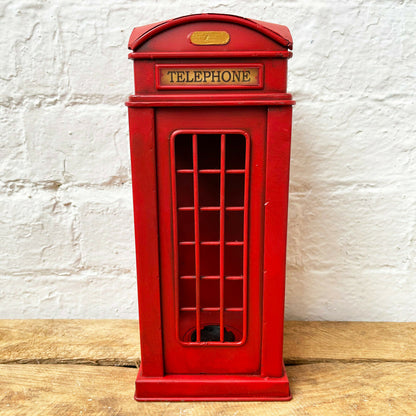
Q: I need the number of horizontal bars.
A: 5